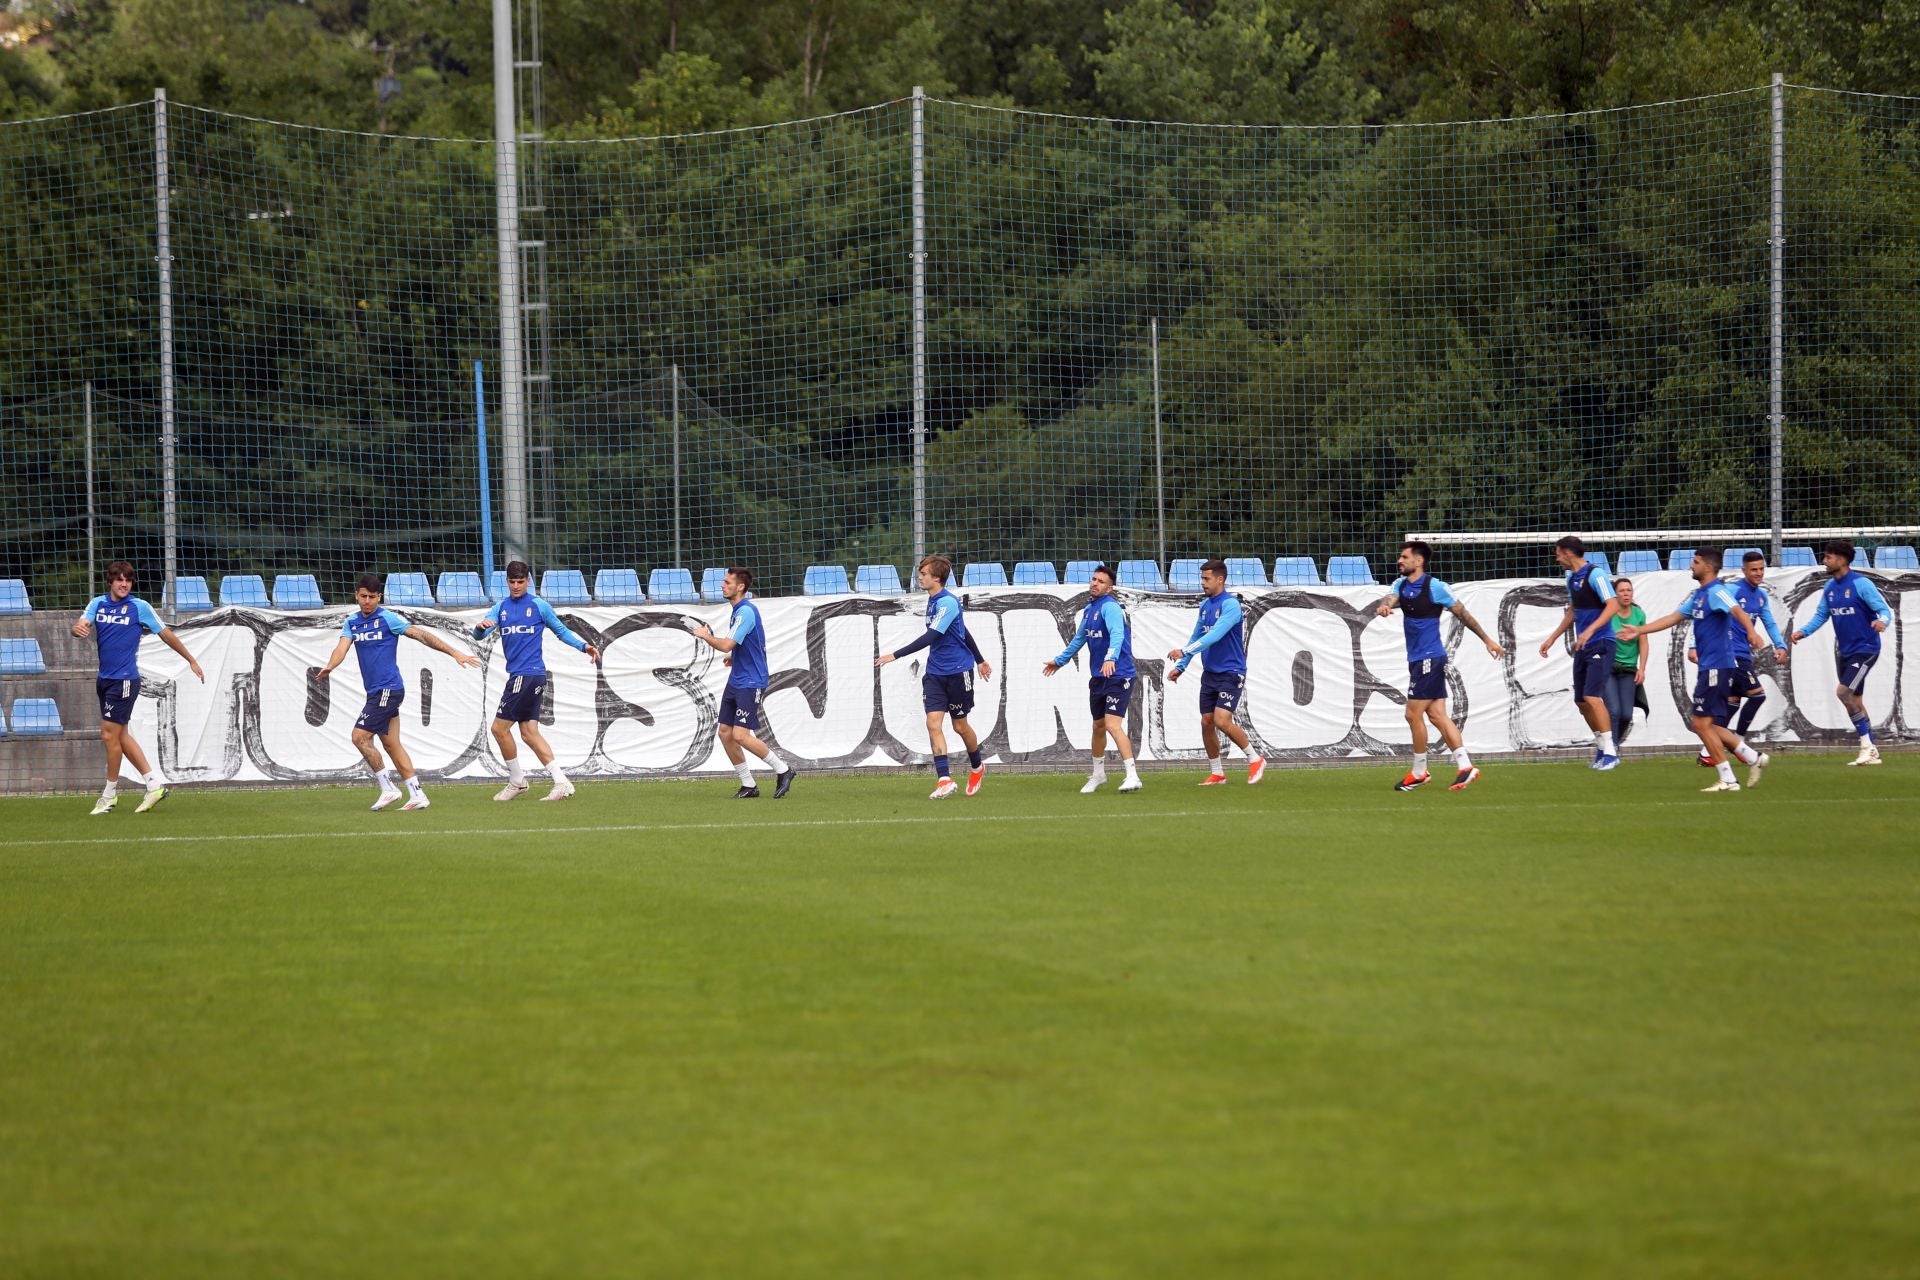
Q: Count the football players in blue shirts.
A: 12